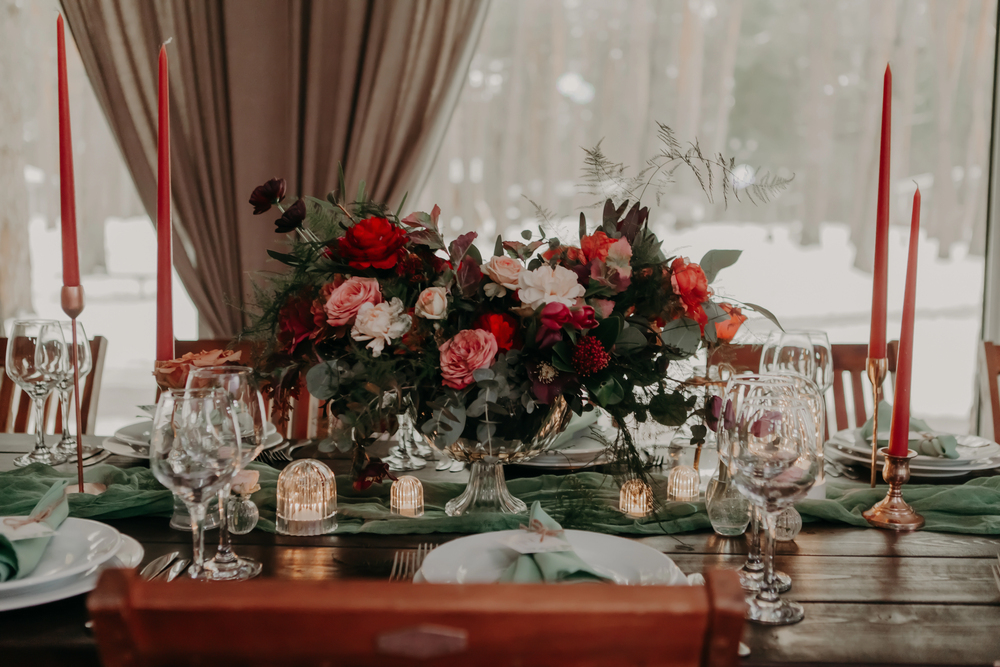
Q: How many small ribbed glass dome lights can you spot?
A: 4